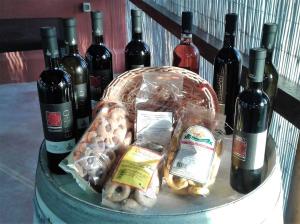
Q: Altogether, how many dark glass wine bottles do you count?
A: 7